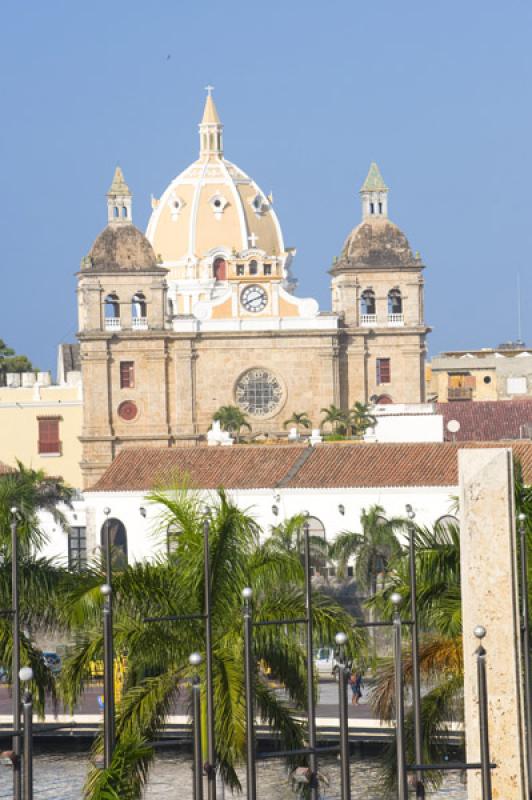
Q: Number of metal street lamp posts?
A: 13